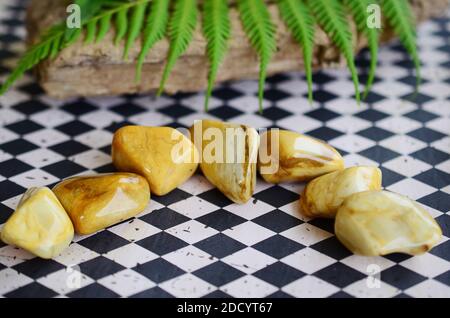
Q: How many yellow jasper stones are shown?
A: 7